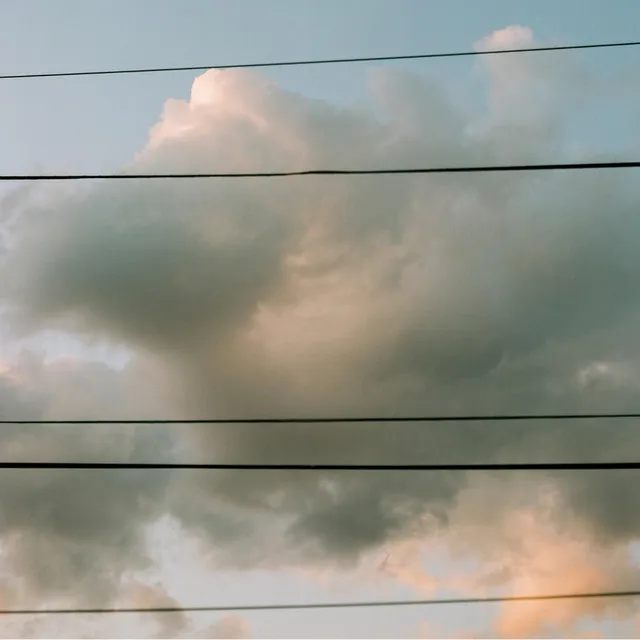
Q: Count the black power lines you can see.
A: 5